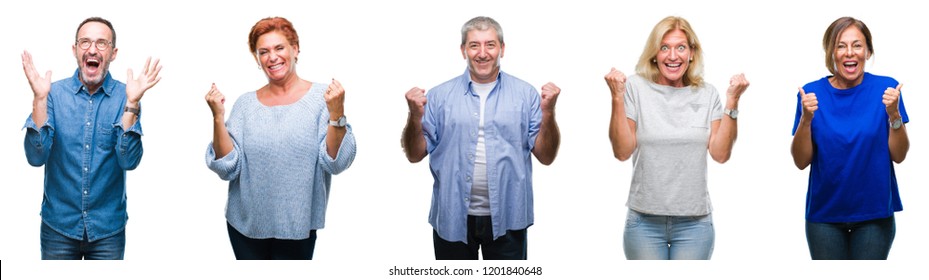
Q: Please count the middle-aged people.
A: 5